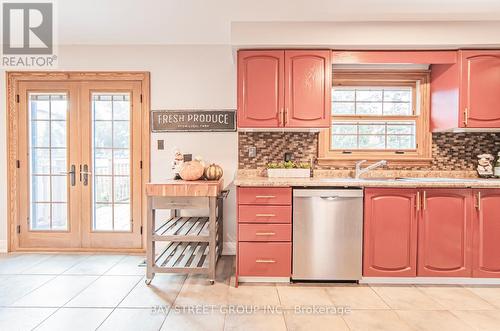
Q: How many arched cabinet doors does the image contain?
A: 6